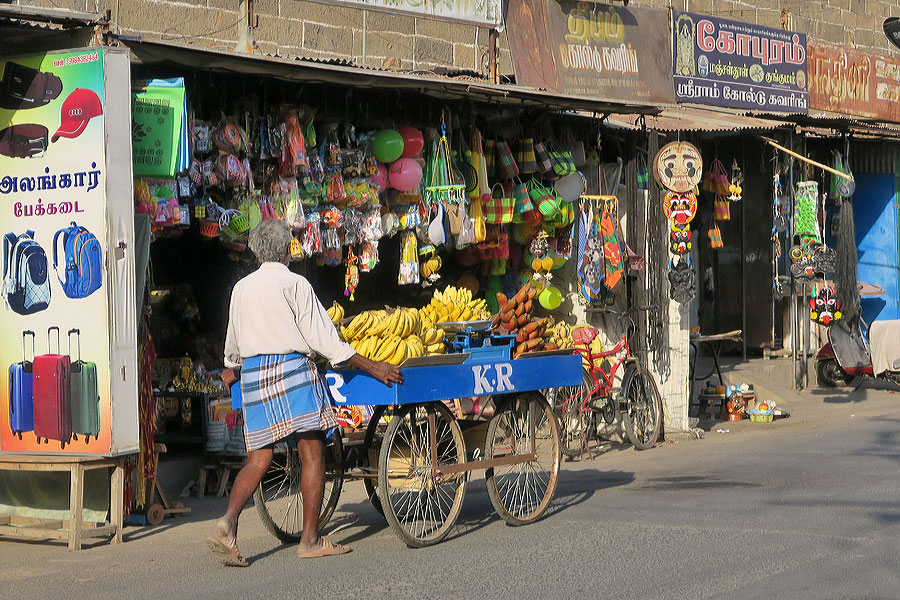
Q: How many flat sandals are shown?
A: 2